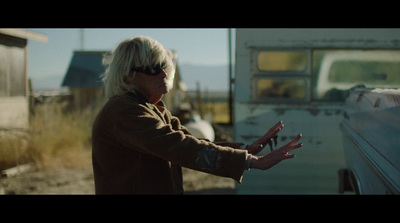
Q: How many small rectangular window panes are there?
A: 2